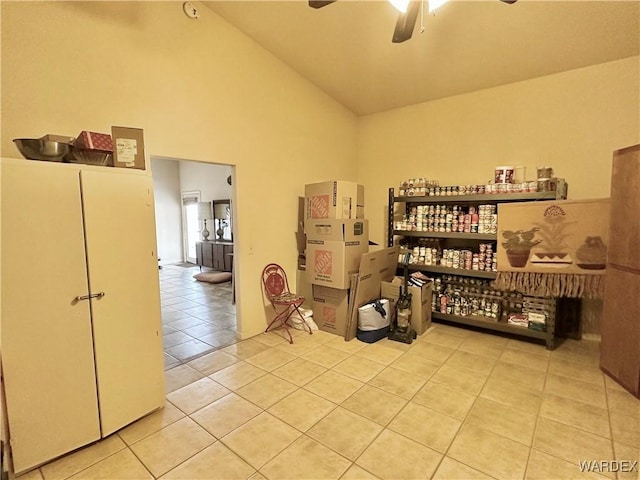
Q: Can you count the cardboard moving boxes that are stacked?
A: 3